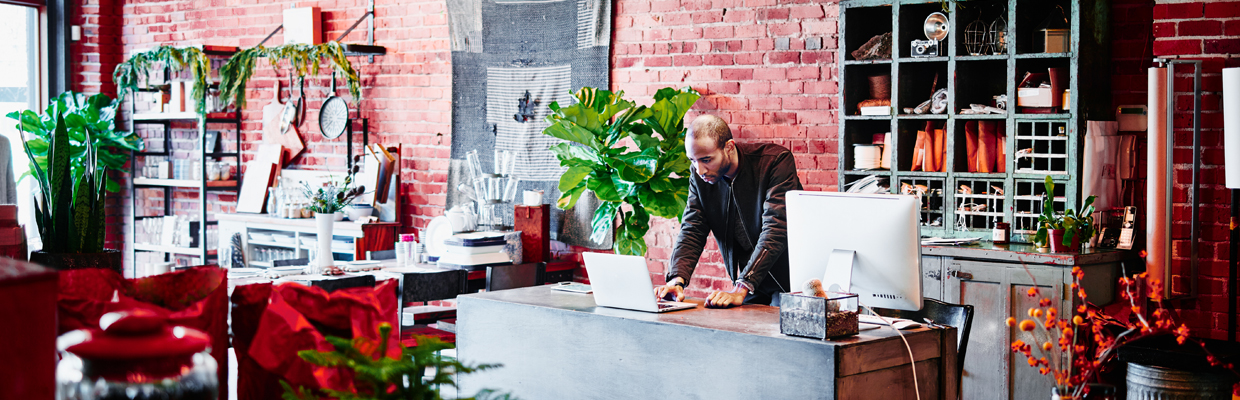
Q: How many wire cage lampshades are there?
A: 2